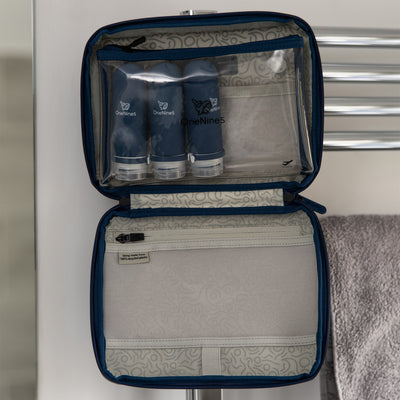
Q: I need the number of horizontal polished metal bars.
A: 4